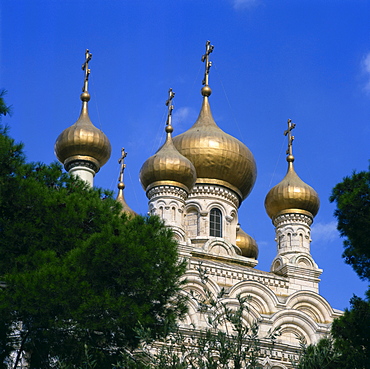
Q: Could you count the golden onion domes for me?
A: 6